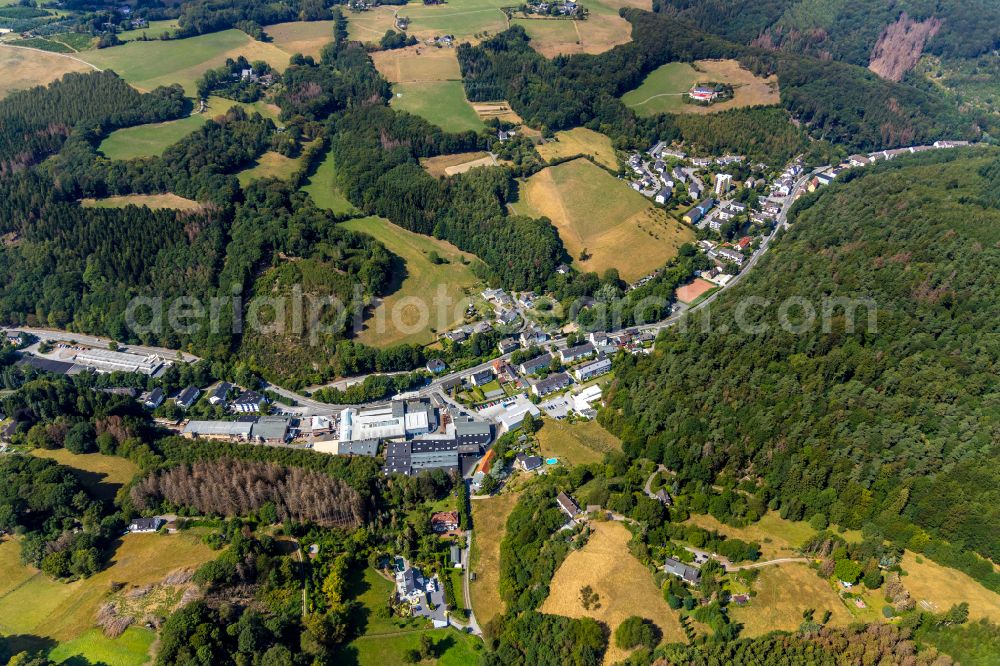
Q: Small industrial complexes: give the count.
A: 2